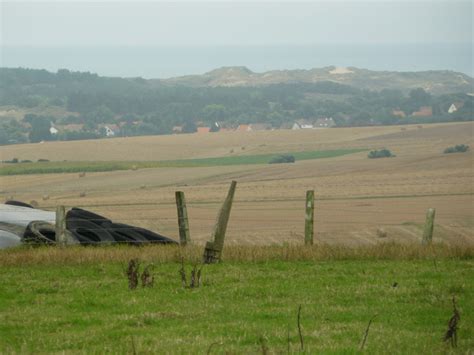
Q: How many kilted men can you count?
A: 0